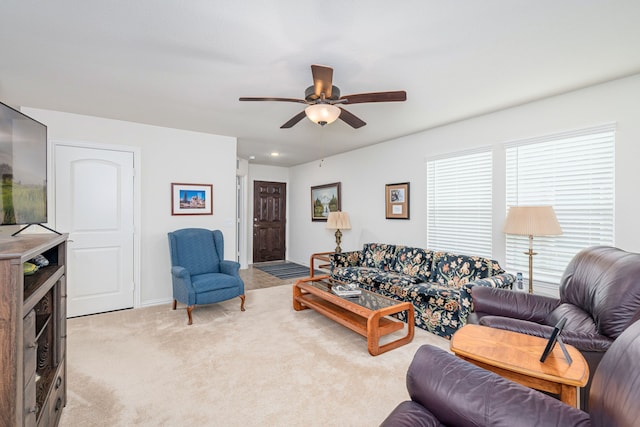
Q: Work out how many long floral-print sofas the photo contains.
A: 1